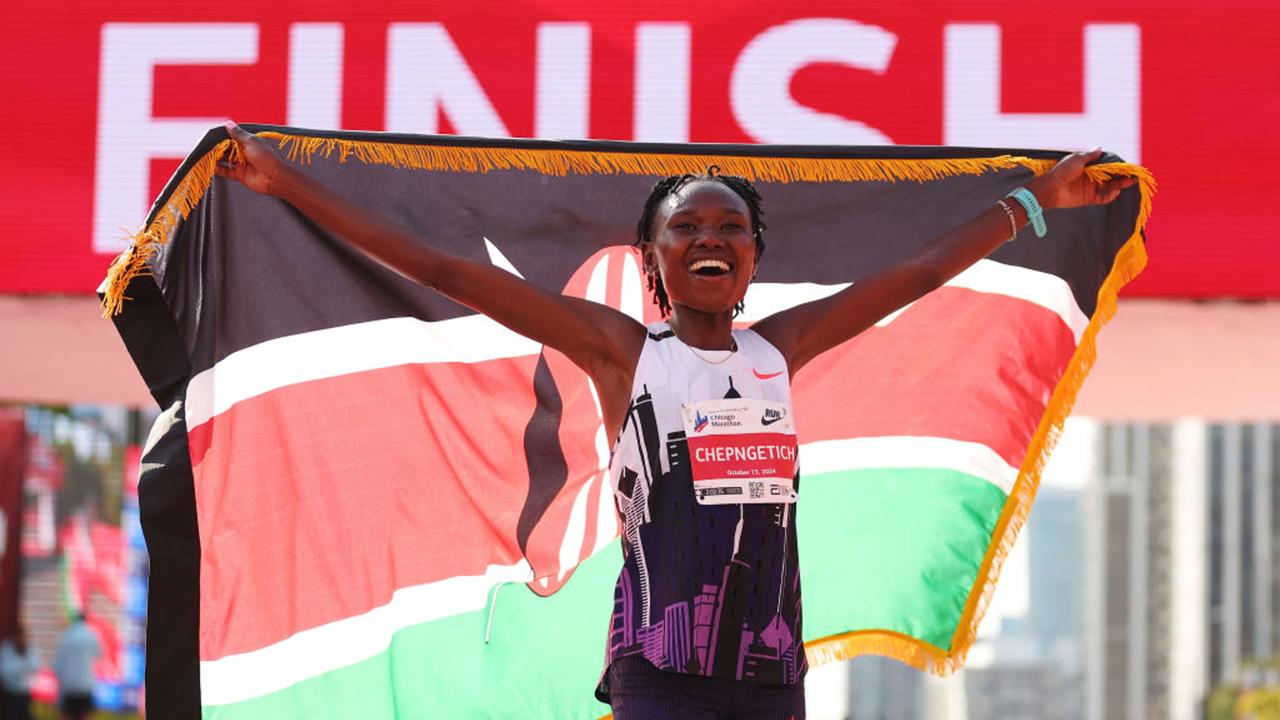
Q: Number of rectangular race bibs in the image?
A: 1